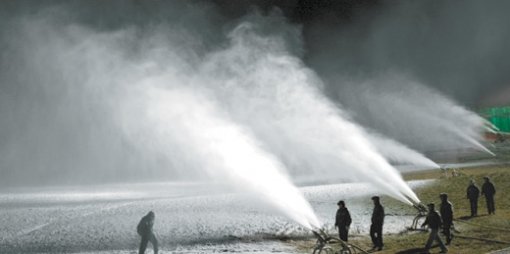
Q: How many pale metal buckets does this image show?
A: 0